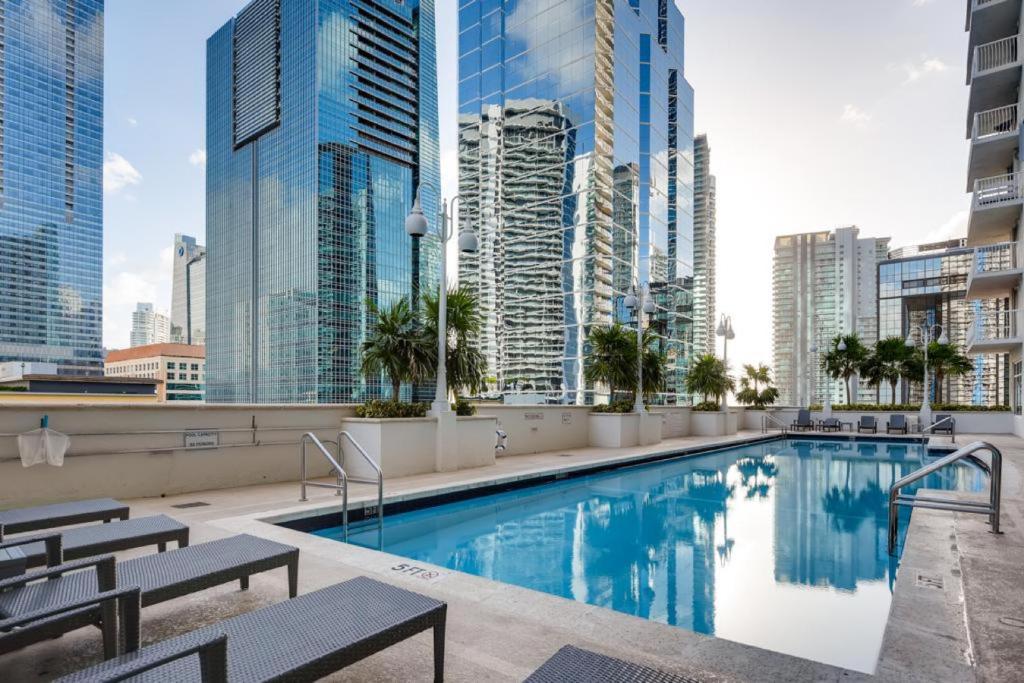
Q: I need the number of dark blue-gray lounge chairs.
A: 10